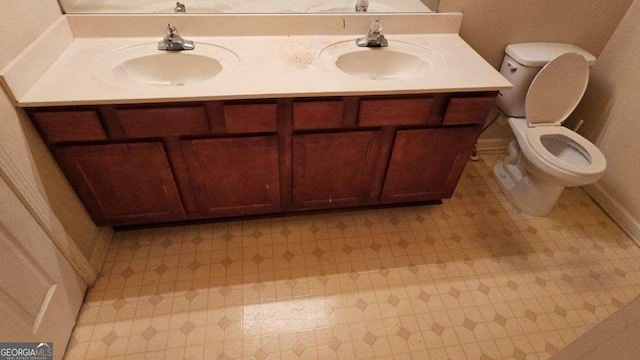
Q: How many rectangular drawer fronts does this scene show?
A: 6